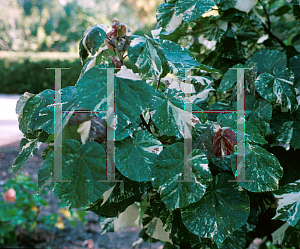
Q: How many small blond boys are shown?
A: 0